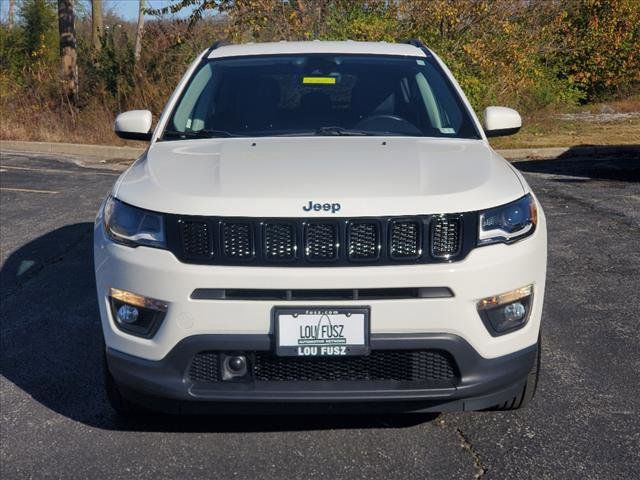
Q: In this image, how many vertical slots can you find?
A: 7